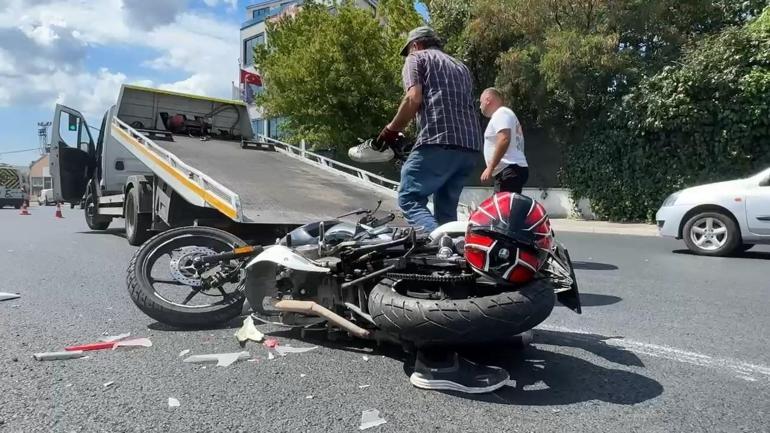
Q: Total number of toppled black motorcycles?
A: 1